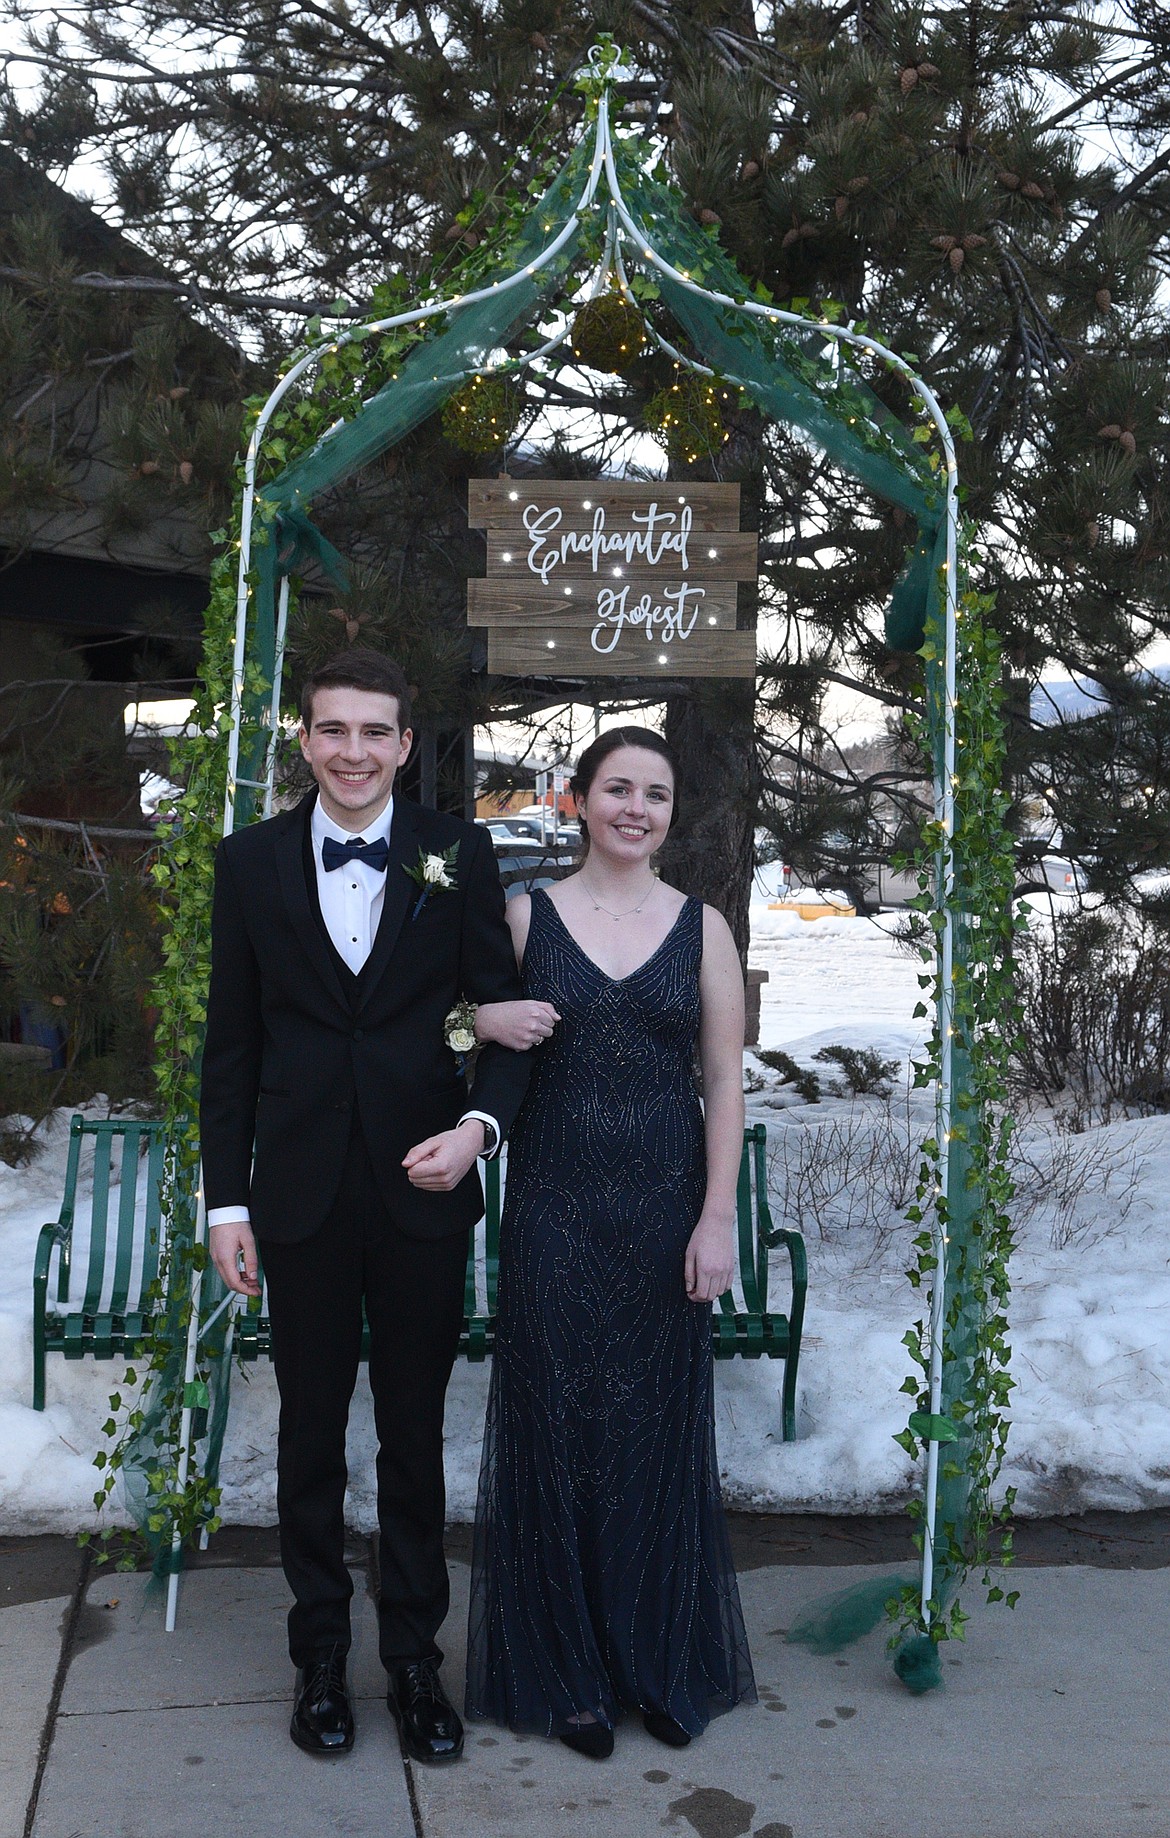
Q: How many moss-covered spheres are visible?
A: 3